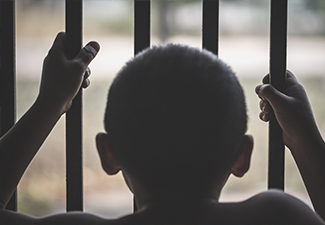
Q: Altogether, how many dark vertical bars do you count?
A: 5